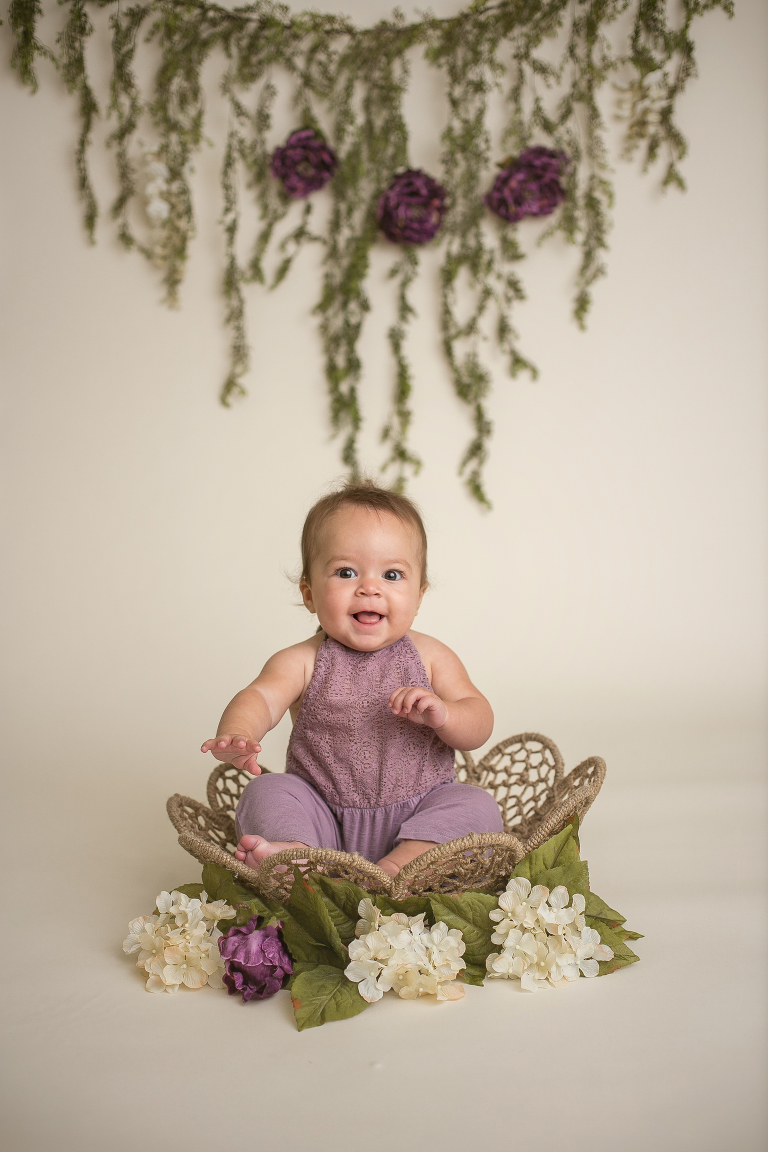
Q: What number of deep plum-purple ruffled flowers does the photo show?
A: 4